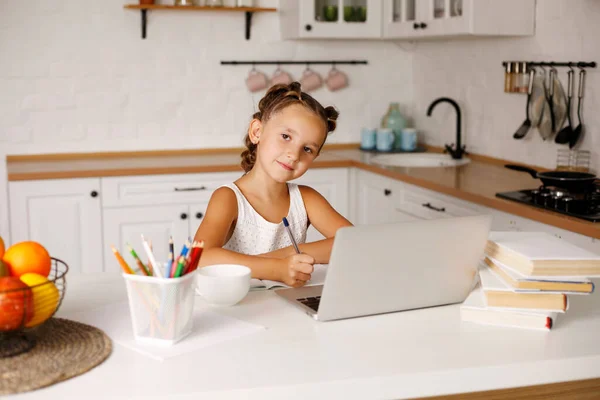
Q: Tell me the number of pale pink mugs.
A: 4